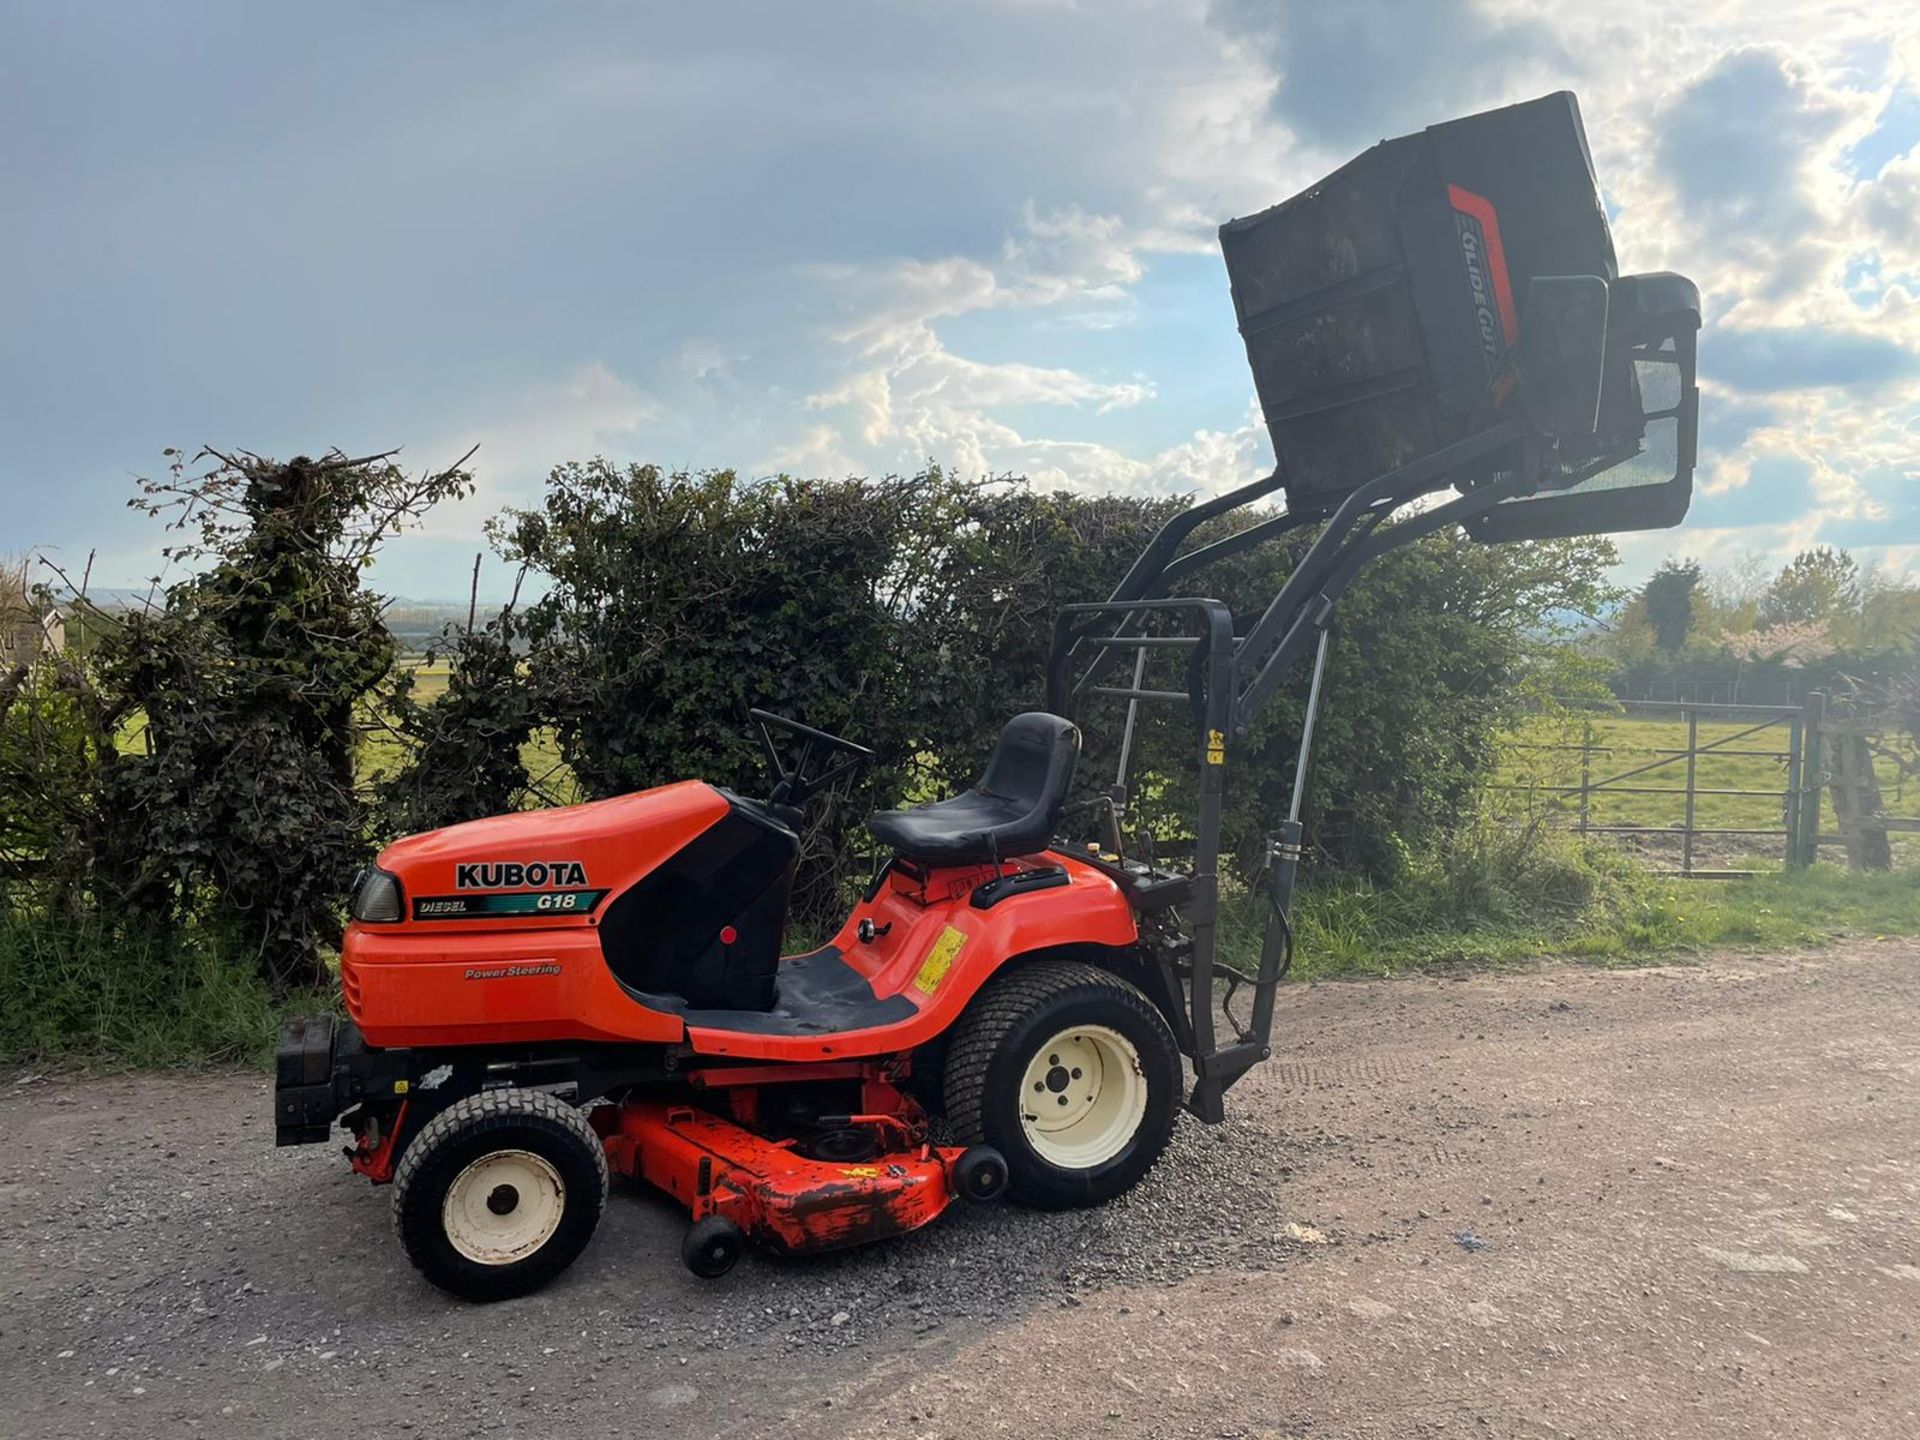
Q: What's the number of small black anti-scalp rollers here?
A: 2